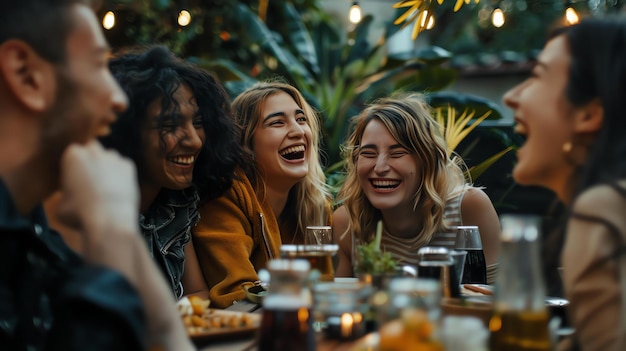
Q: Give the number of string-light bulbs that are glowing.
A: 6